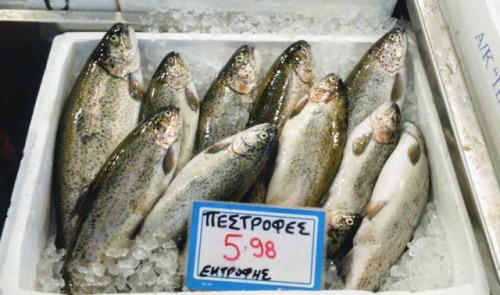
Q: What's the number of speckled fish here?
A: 11